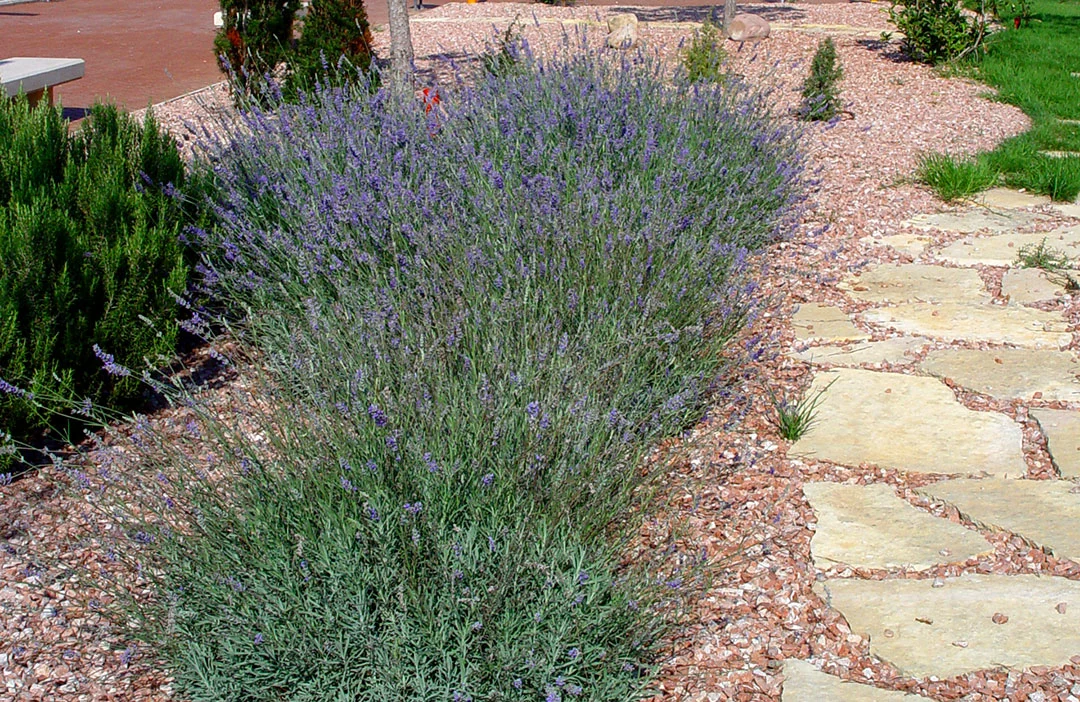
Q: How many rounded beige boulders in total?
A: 2